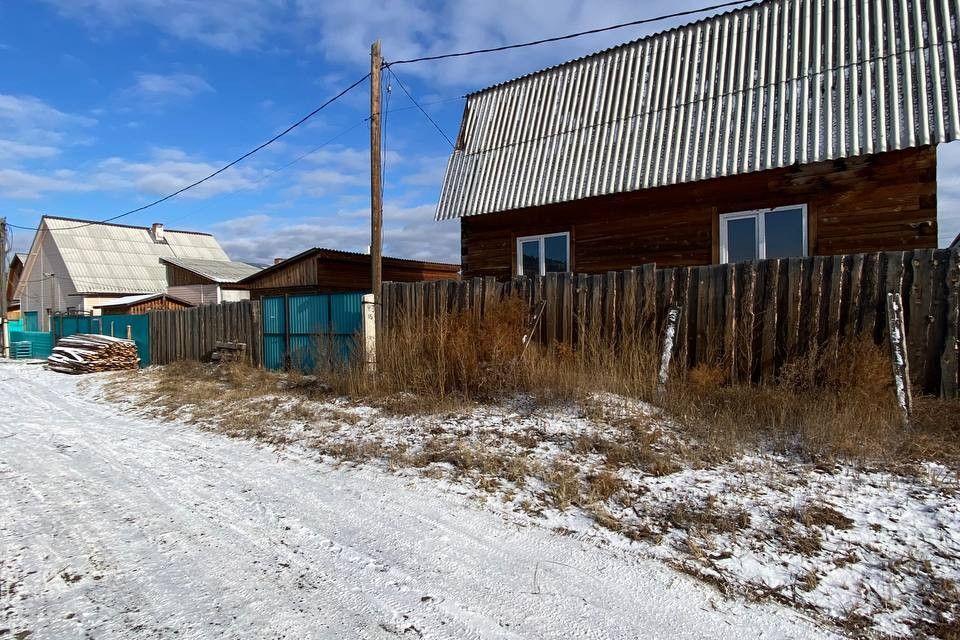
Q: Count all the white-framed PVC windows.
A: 2